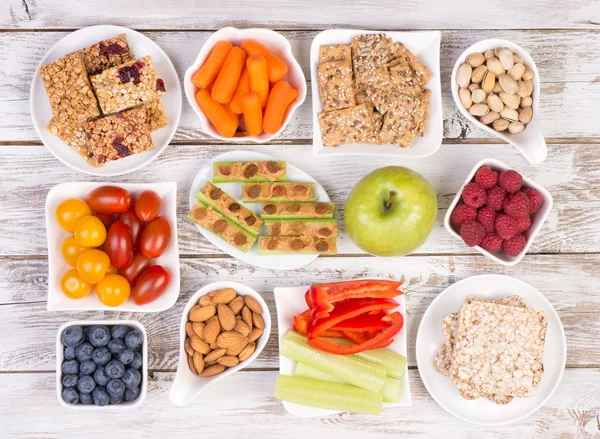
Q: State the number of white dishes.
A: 11